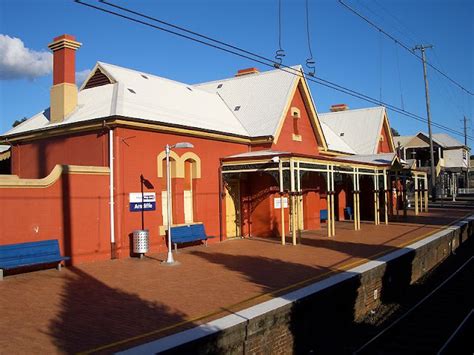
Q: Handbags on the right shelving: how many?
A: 0